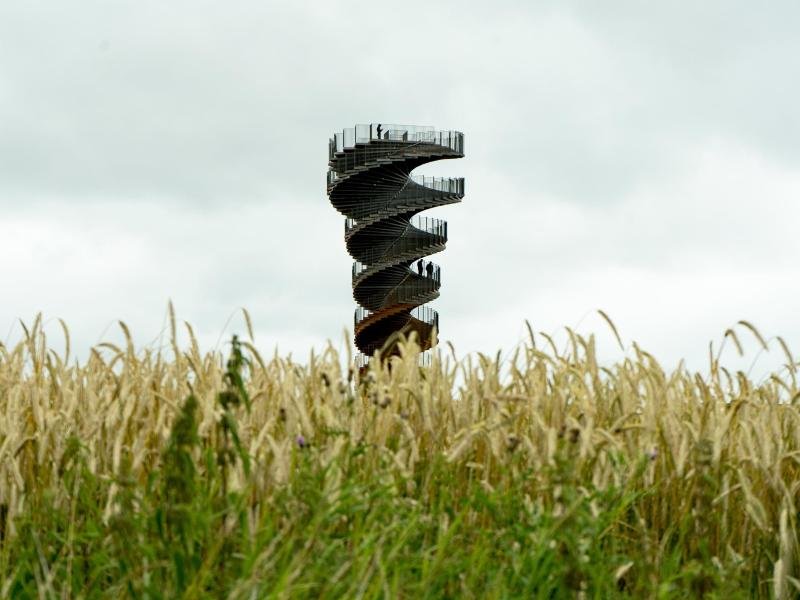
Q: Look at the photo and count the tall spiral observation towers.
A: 1